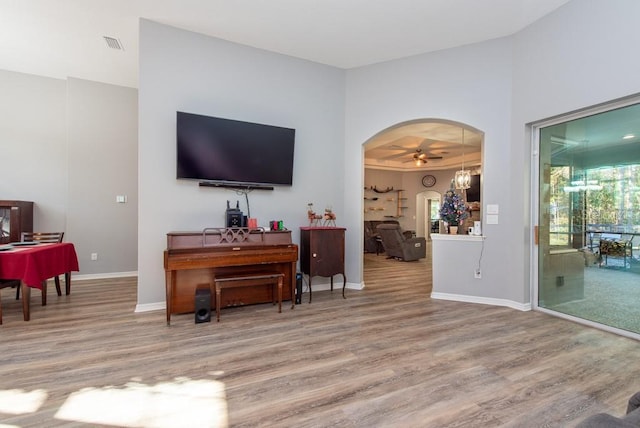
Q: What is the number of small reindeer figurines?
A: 2